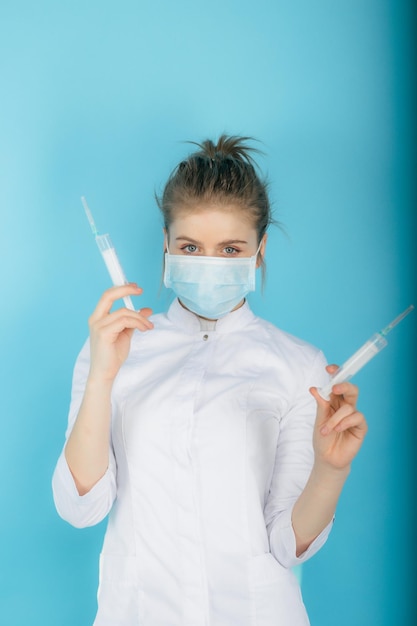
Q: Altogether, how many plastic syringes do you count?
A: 2